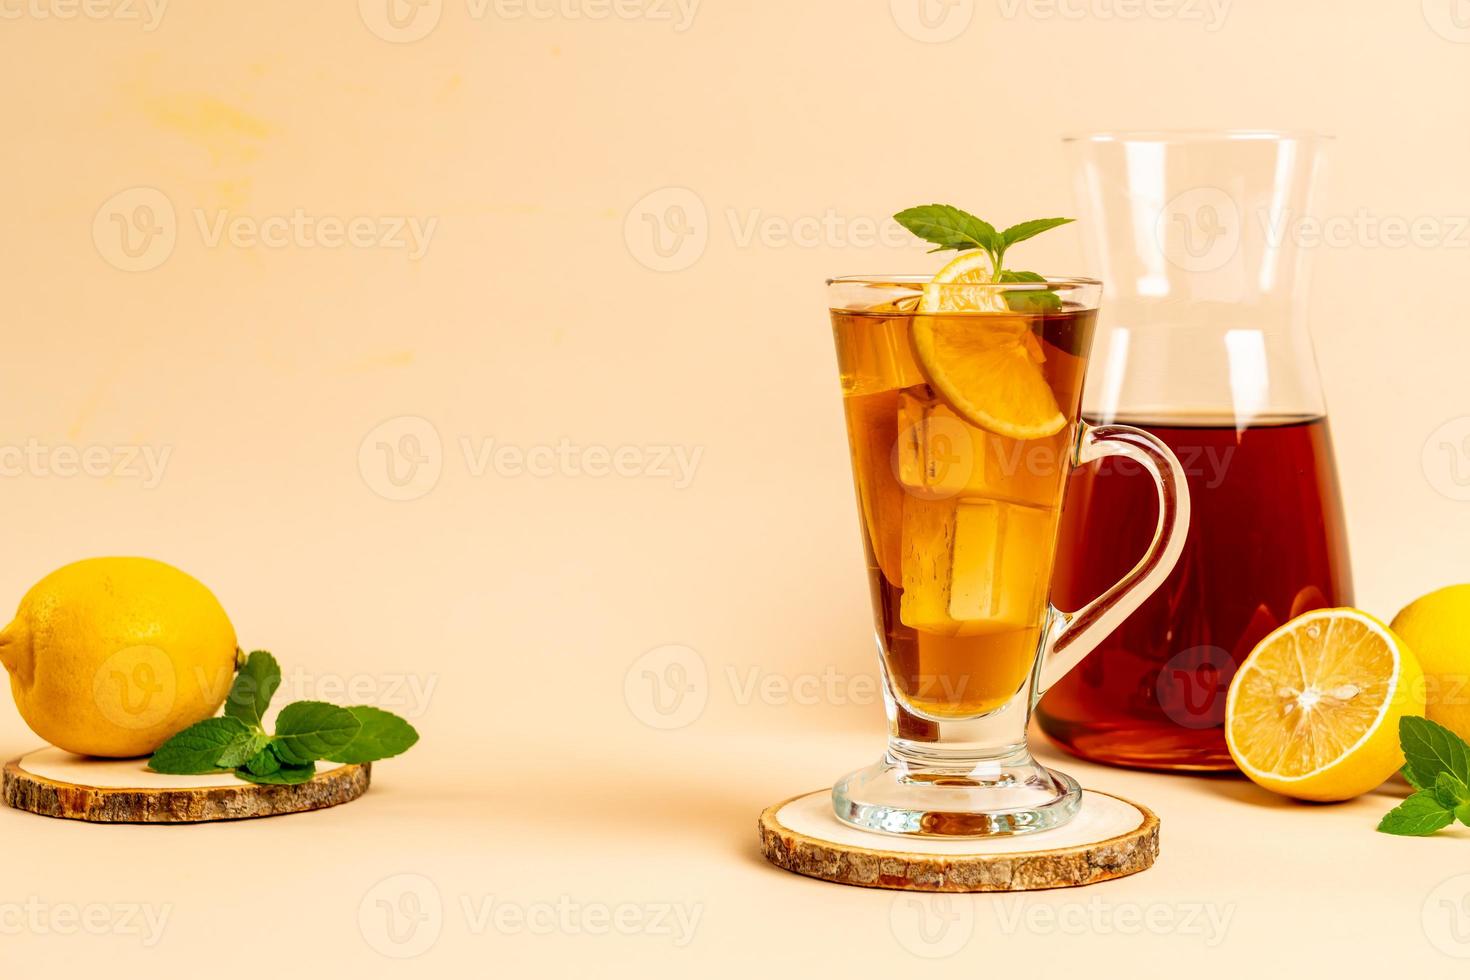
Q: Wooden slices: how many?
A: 2